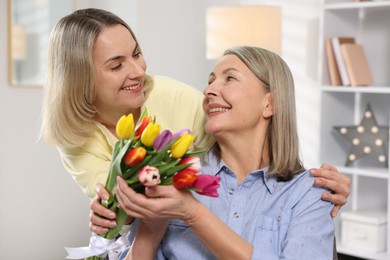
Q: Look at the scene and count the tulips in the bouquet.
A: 11